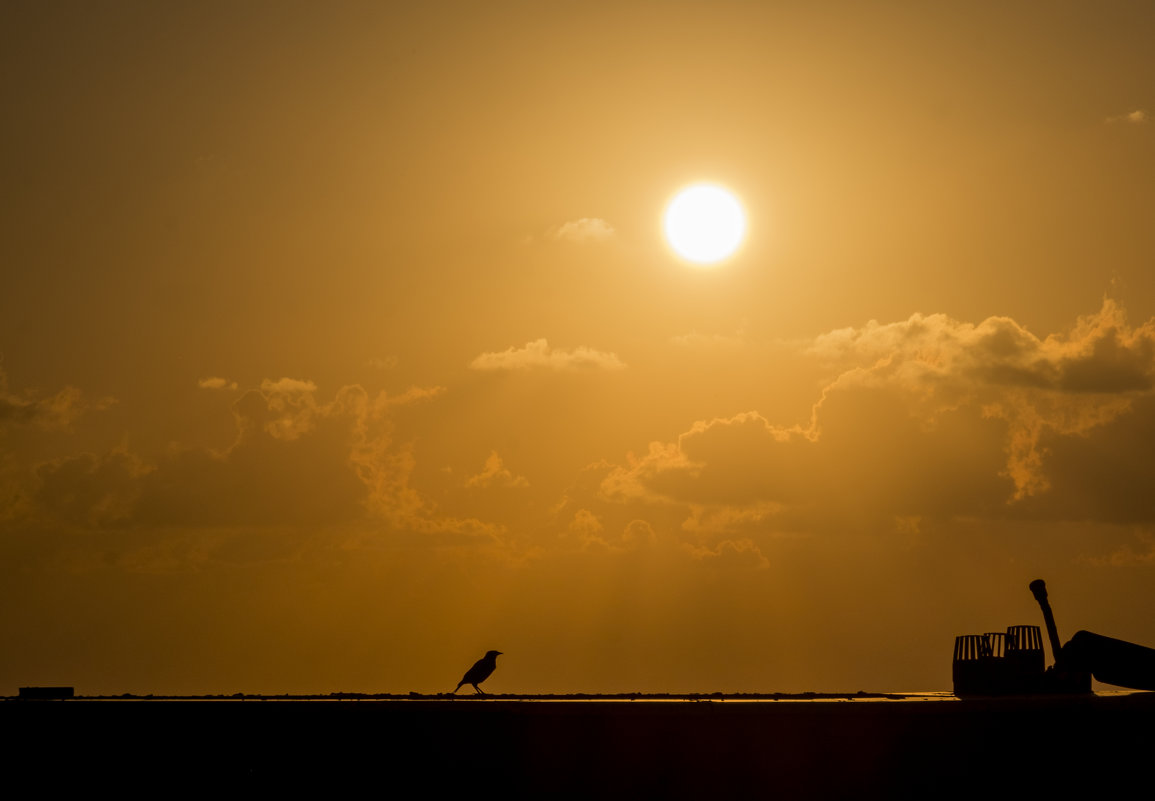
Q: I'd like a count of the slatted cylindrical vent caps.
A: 3